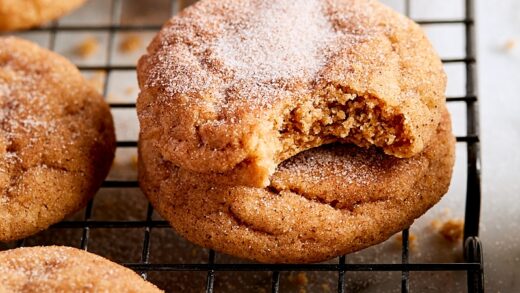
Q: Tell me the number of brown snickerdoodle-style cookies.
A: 5